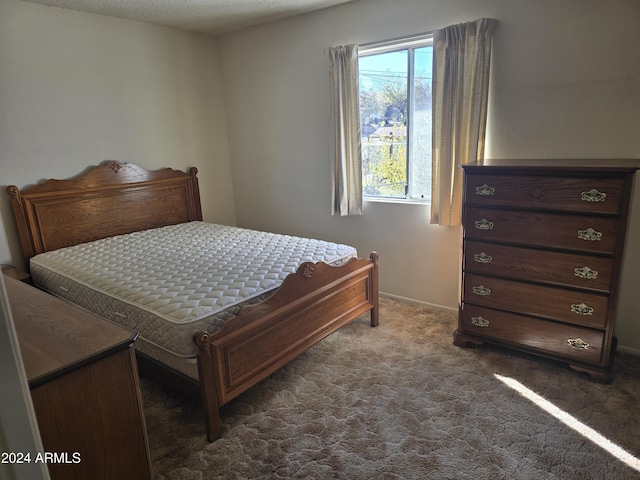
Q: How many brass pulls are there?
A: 10